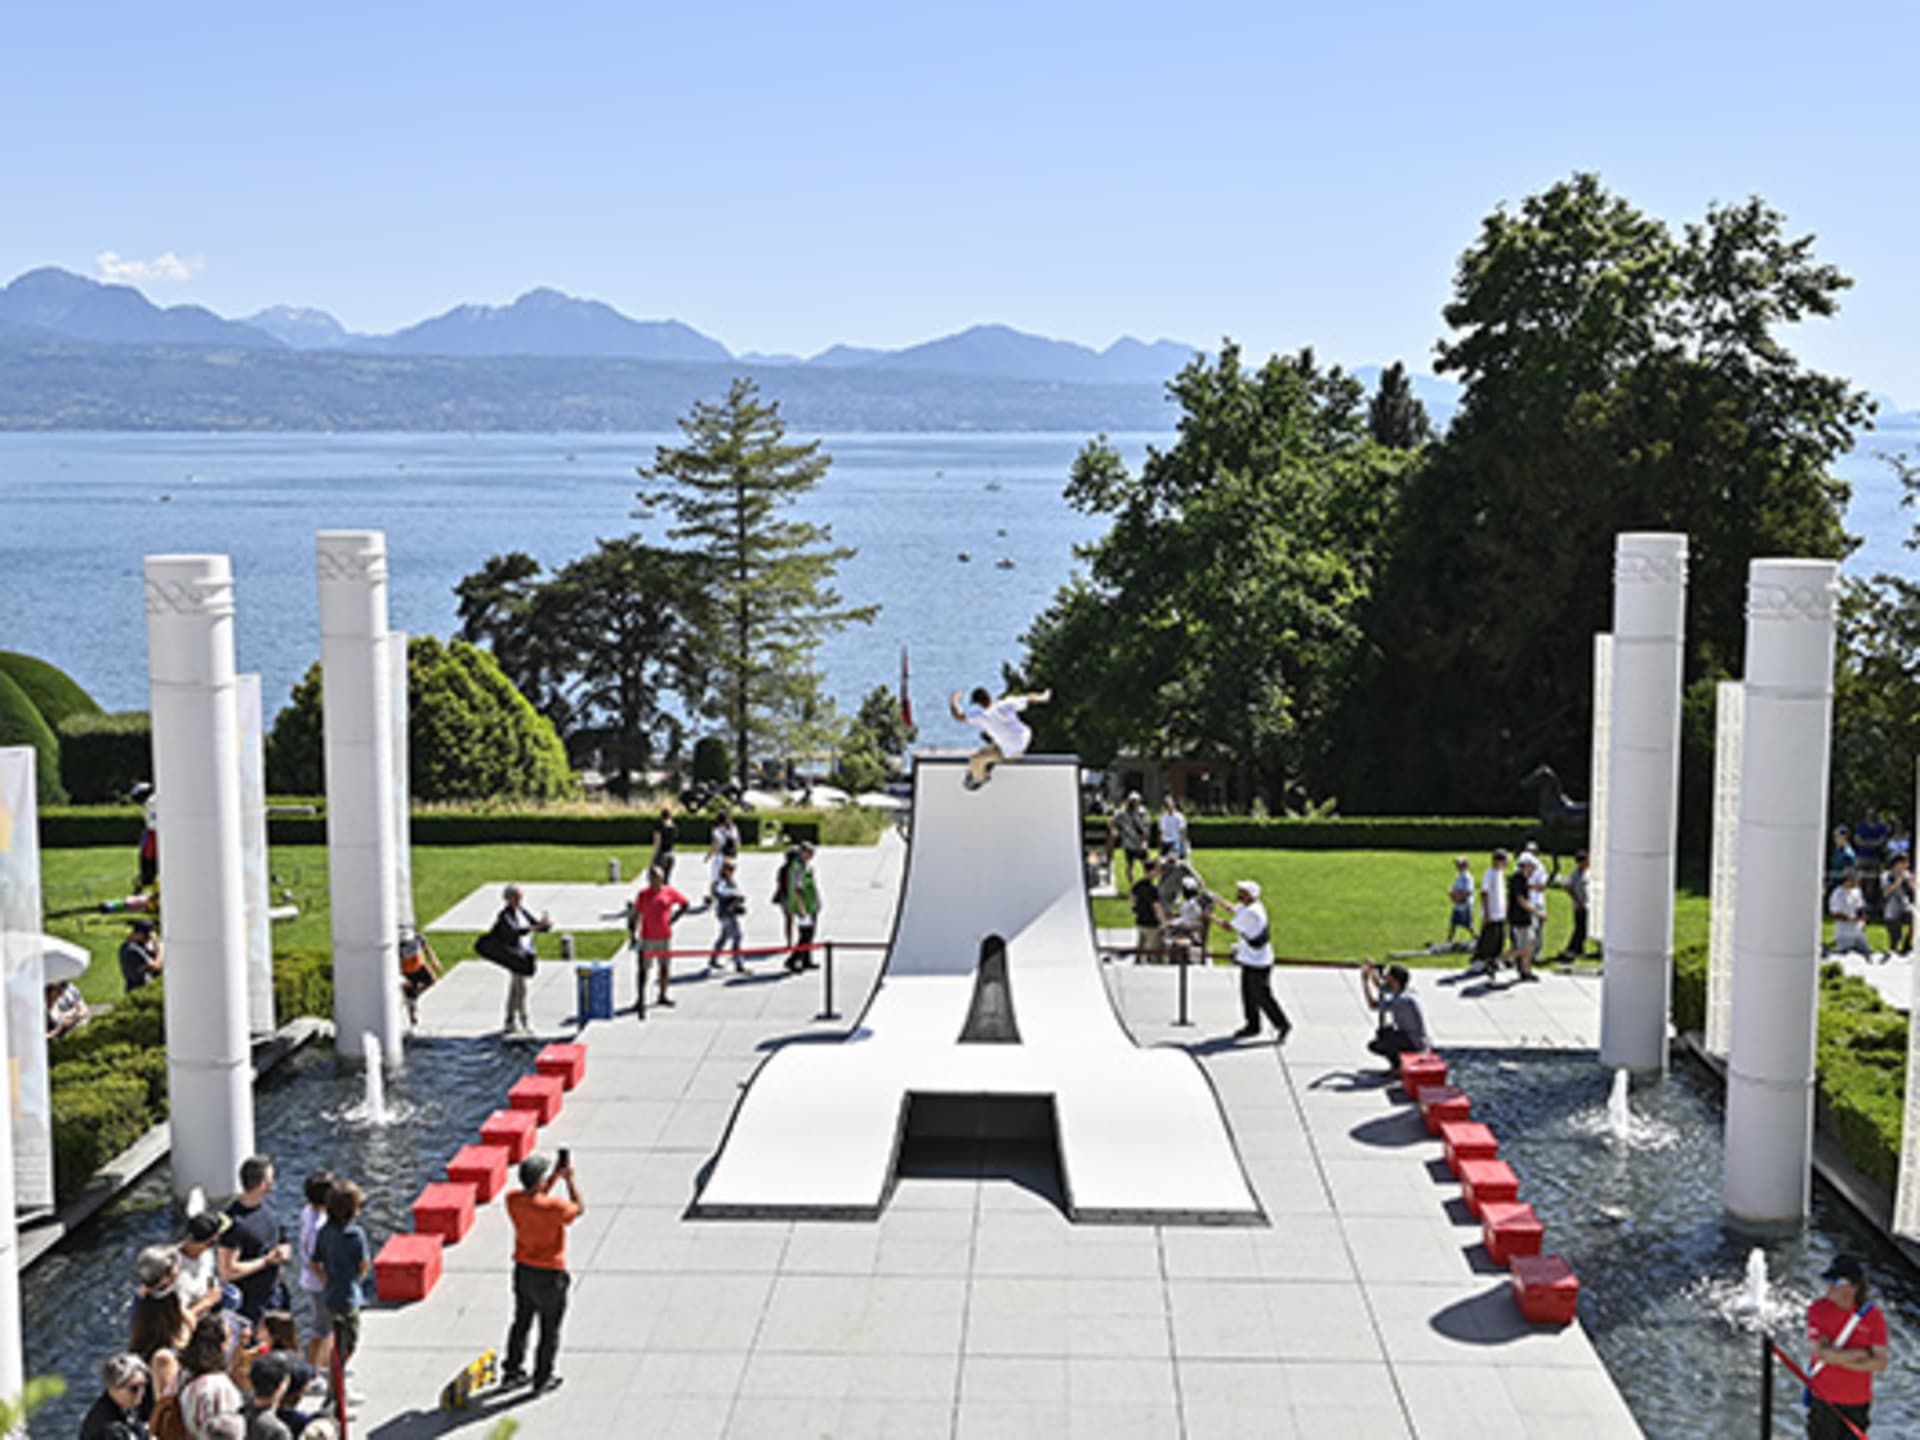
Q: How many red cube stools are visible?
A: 12